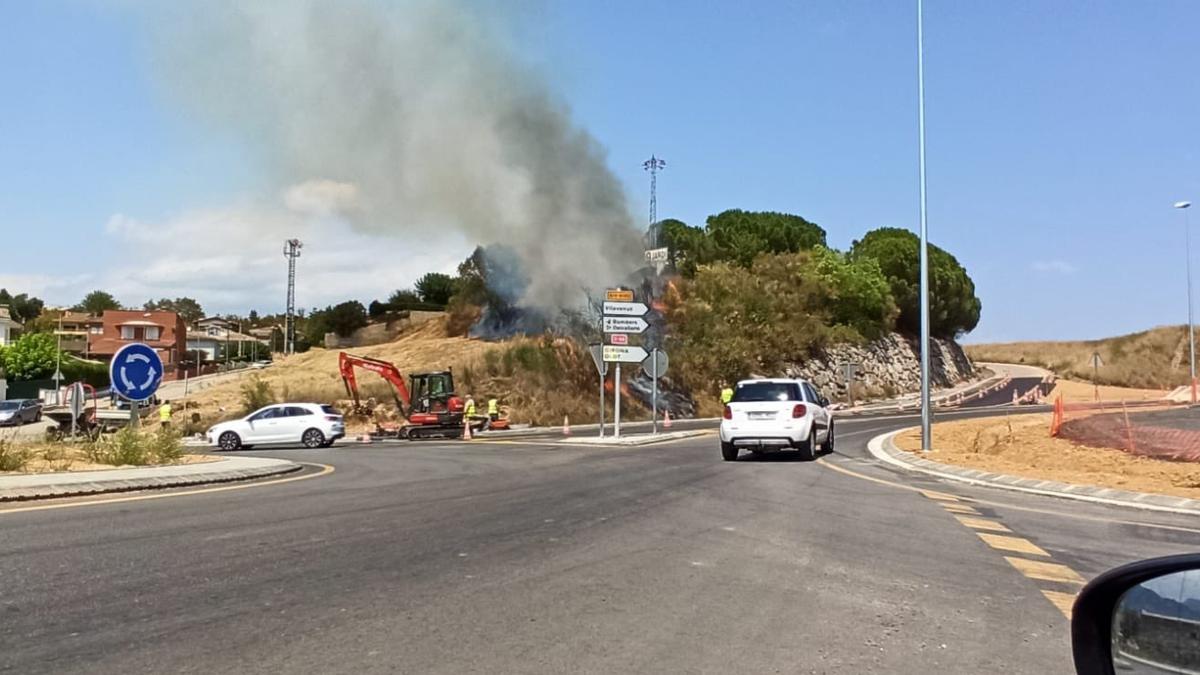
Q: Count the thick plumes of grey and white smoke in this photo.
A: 1